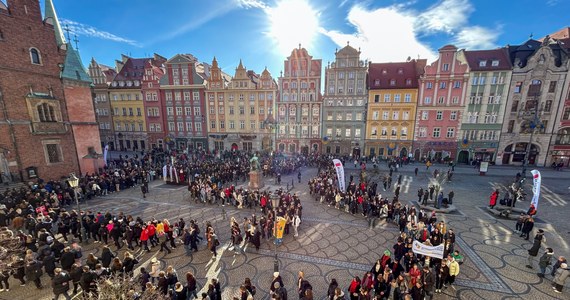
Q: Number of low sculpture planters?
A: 2